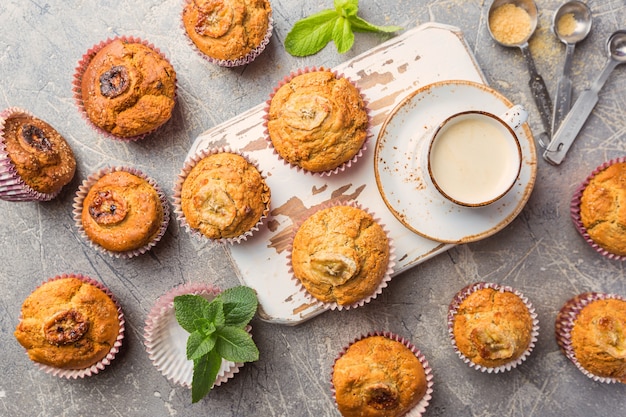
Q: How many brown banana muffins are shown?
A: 12